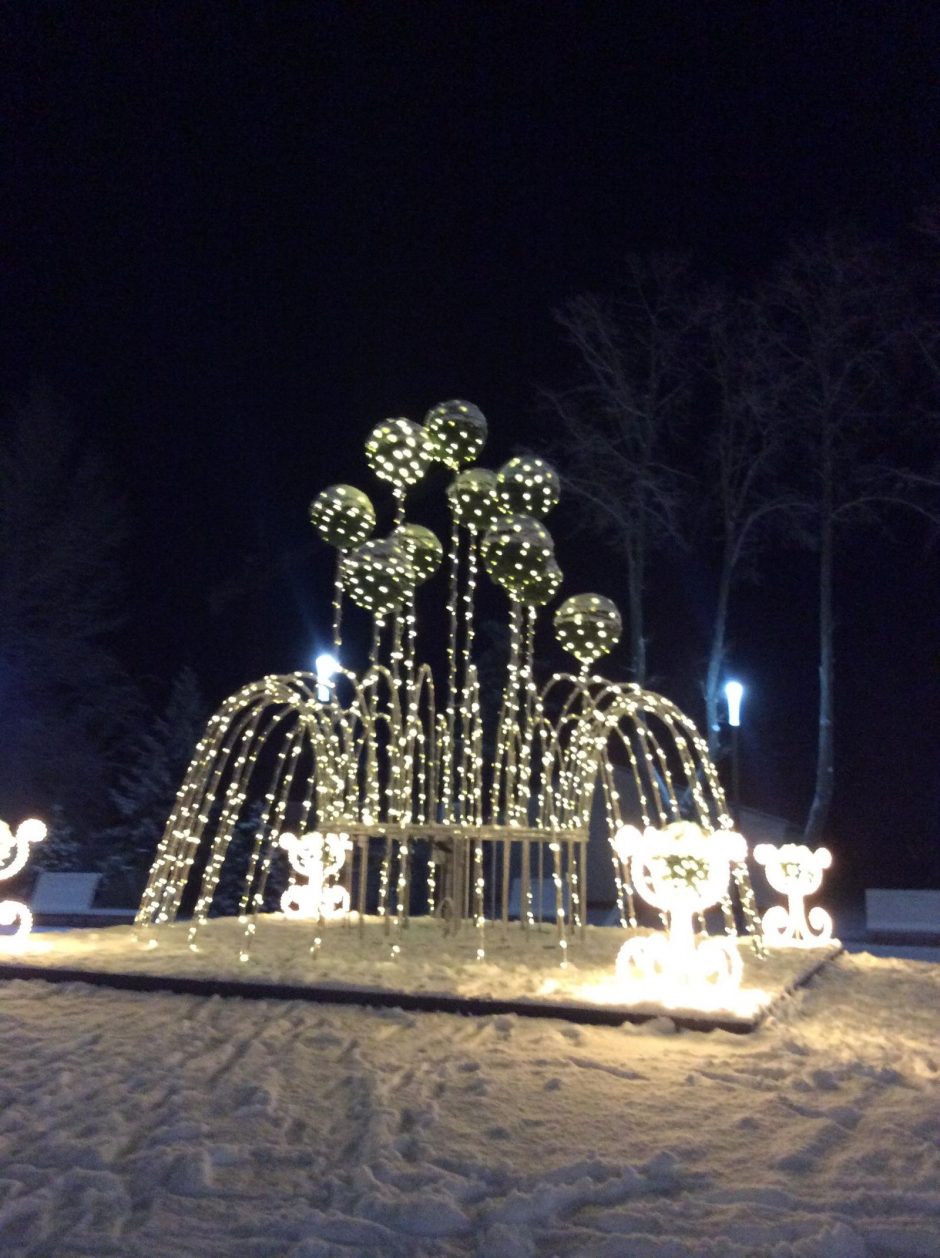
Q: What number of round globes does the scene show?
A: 10